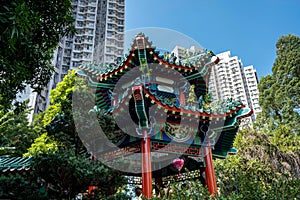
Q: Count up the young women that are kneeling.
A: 0